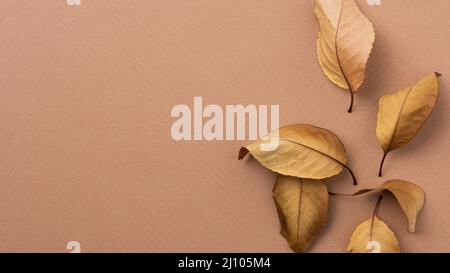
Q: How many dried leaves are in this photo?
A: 6